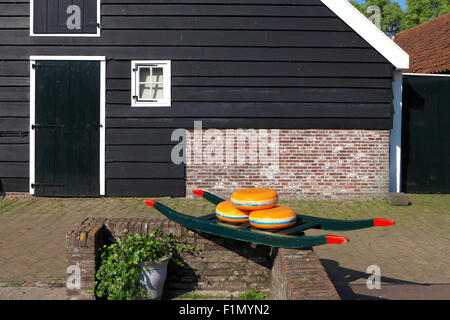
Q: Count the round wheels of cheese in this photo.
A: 3